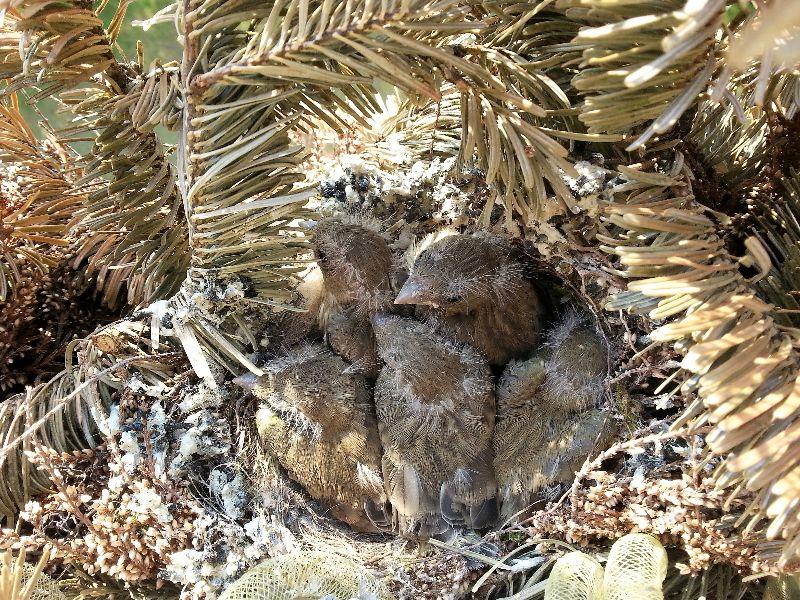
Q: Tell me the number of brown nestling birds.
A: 5